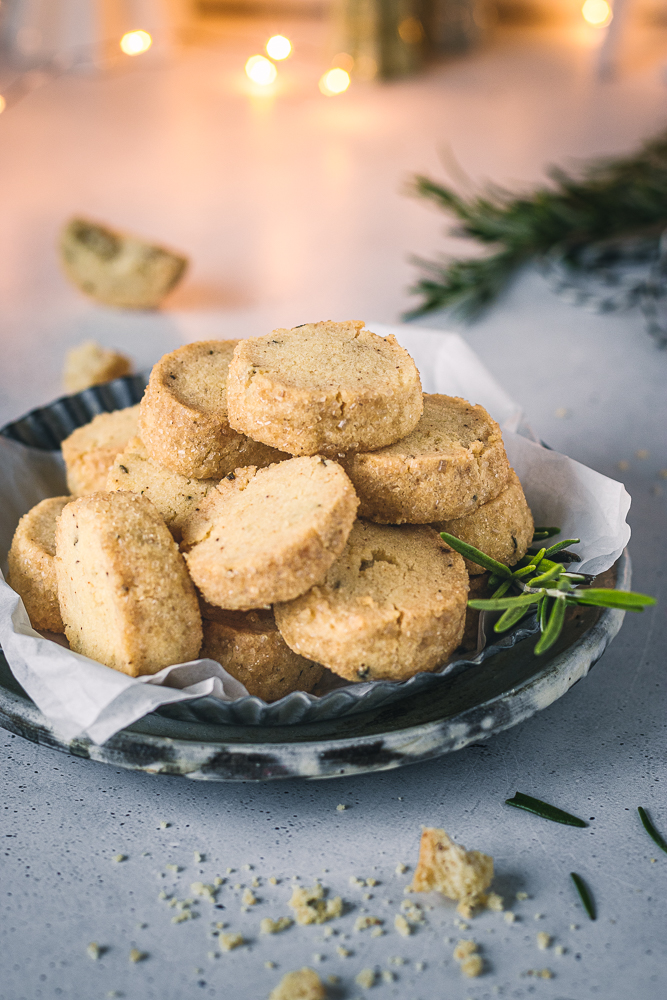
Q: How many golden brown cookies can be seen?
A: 11